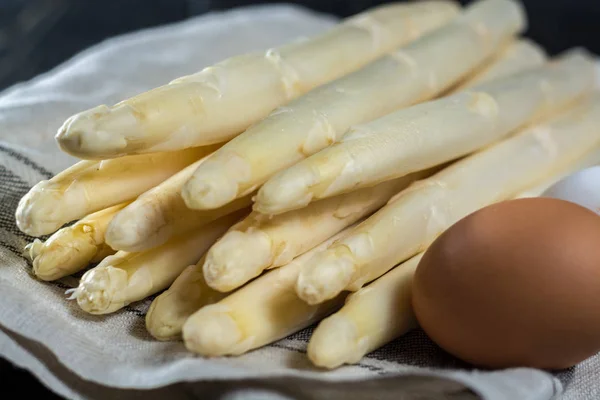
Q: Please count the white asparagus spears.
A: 12